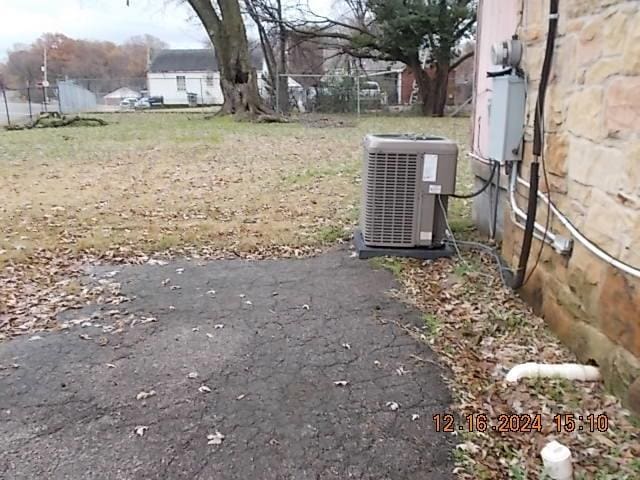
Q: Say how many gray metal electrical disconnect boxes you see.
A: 1